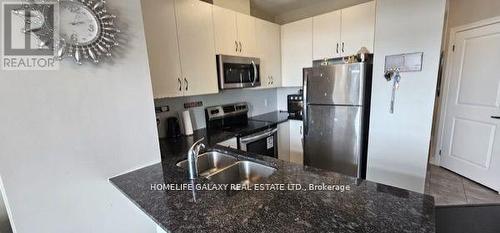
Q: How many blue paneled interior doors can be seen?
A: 0